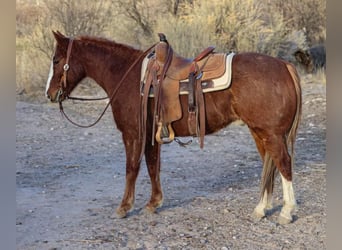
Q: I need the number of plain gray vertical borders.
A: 2